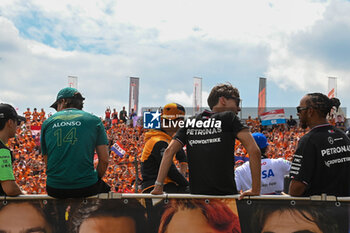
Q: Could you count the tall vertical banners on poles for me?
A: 5